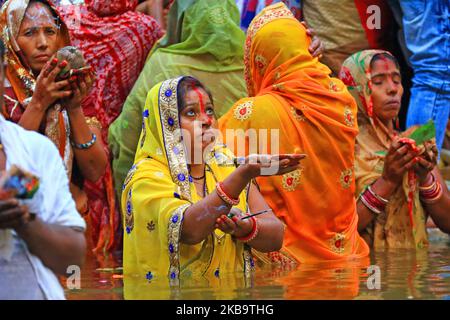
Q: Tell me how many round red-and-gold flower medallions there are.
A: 8